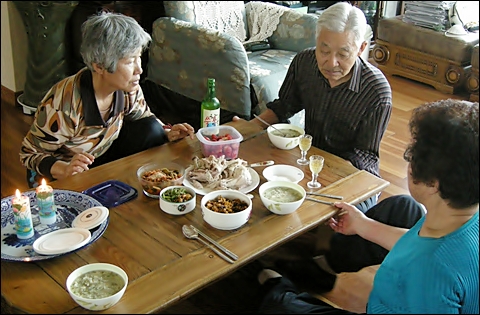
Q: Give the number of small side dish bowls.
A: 3